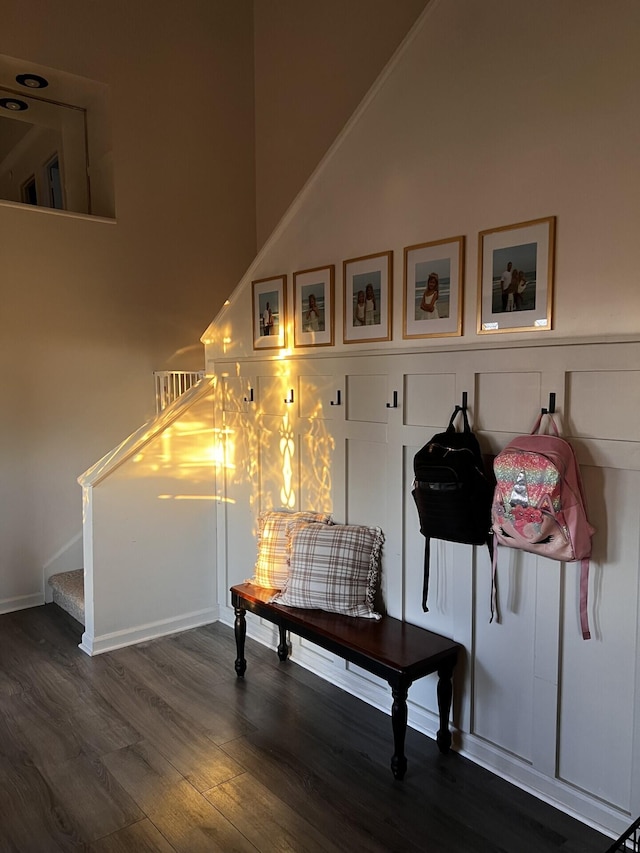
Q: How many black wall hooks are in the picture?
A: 6